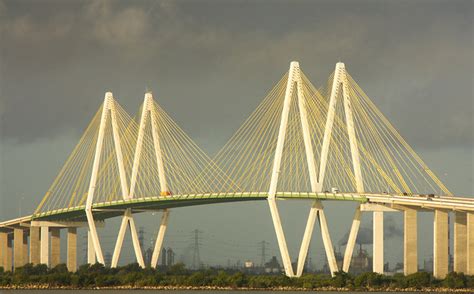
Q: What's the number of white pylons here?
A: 4